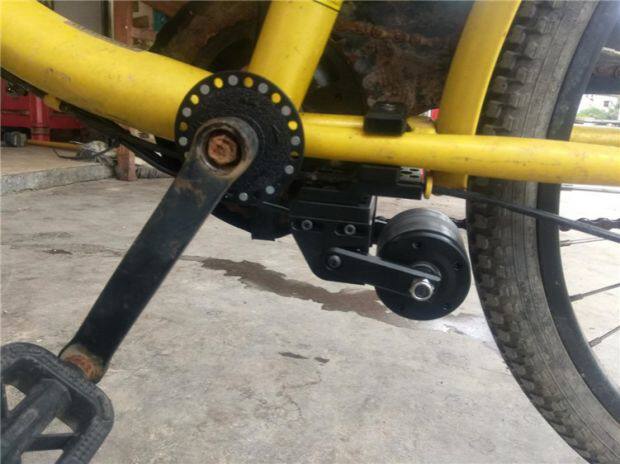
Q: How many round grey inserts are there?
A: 10